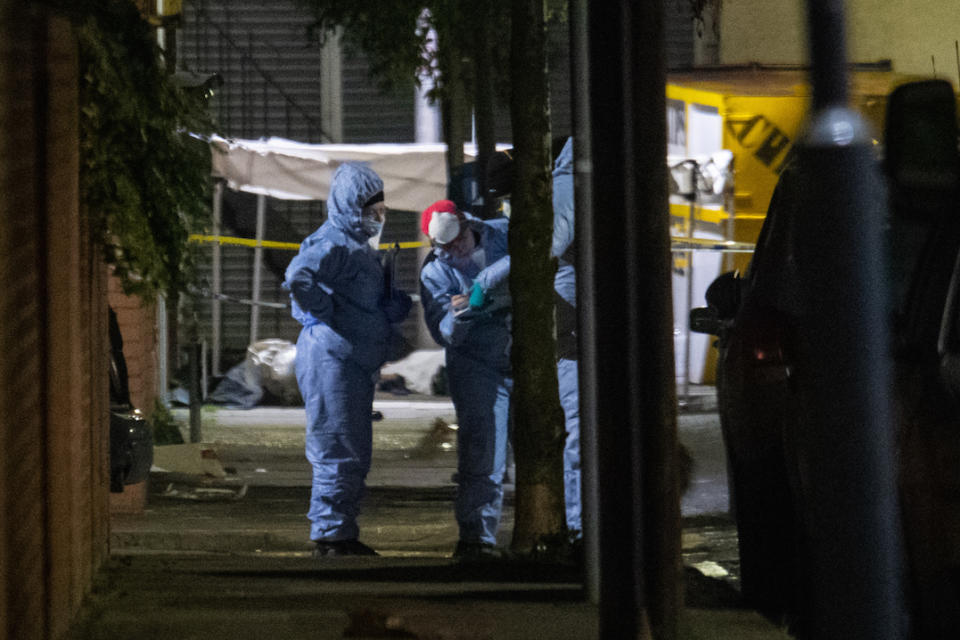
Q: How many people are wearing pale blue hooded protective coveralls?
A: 3